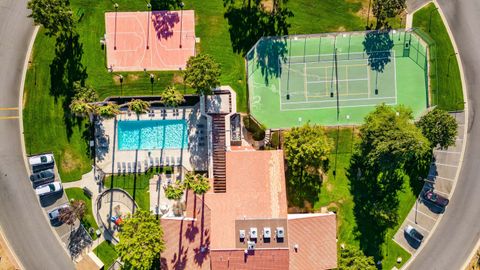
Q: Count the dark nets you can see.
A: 1